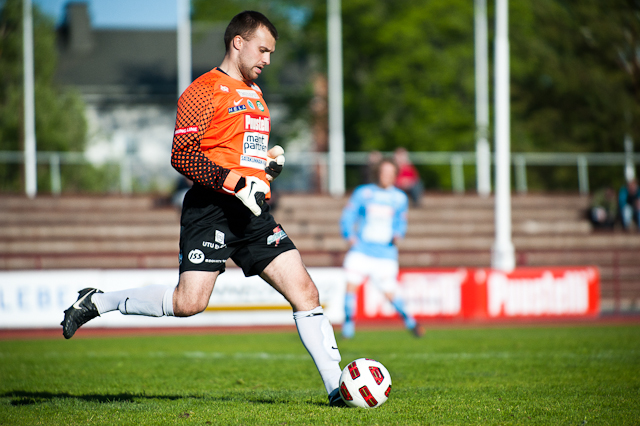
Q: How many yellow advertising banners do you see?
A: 0